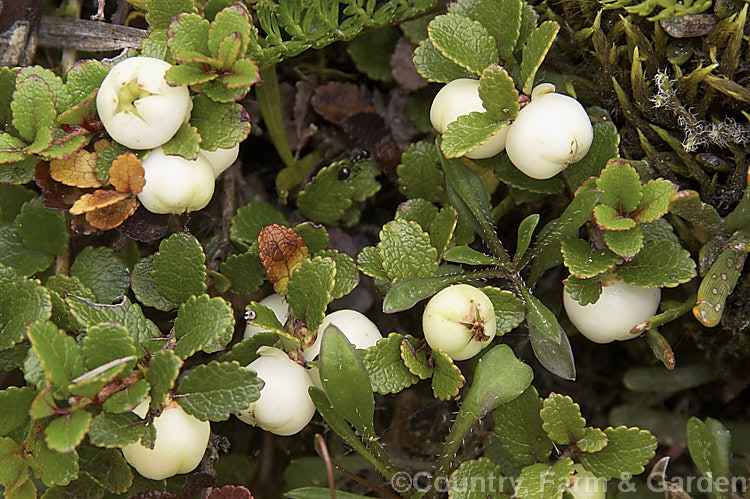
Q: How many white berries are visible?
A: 12